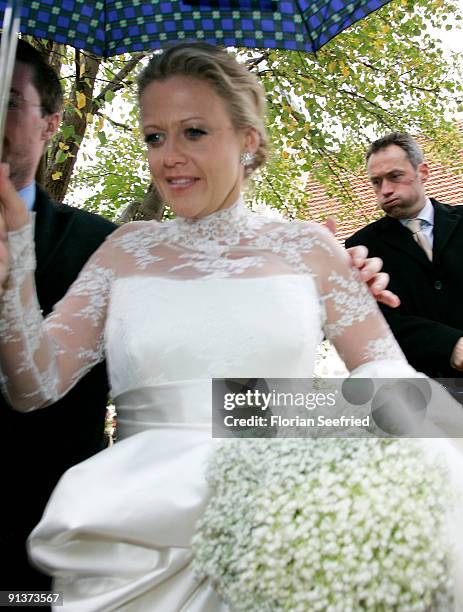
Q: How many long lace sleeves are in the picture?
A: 2